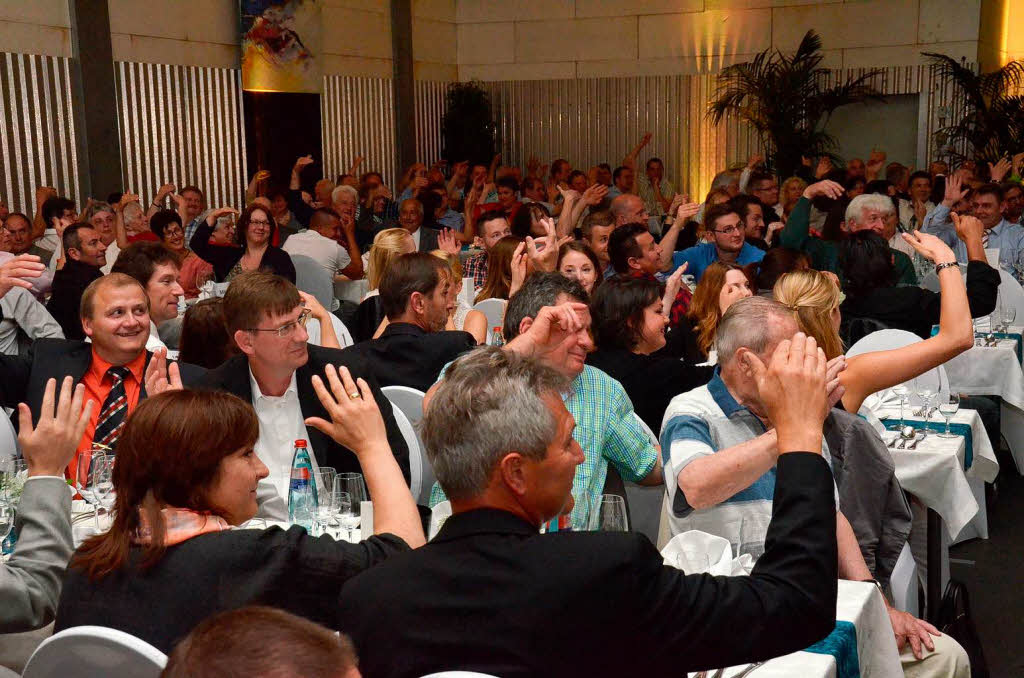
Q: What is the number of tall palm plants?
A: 2